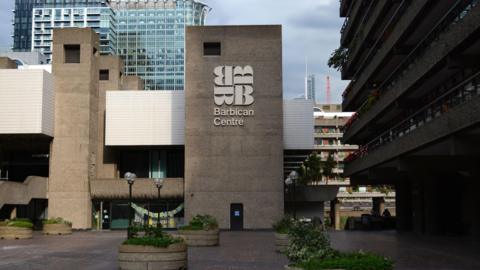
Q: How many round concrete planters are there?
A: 6